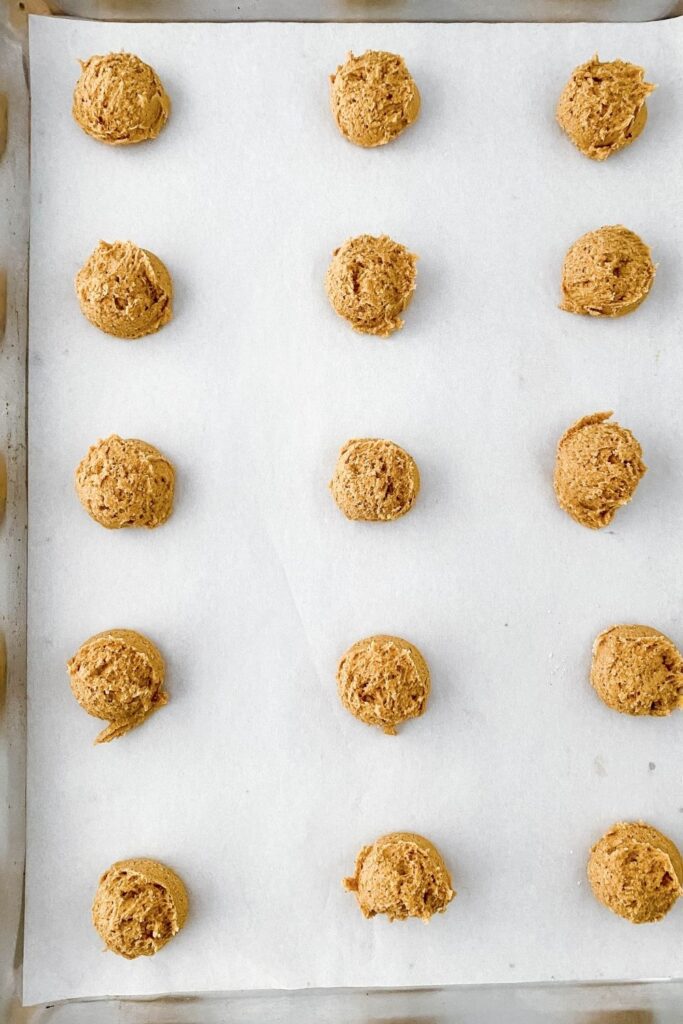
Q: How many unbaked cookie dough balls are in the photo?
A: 15